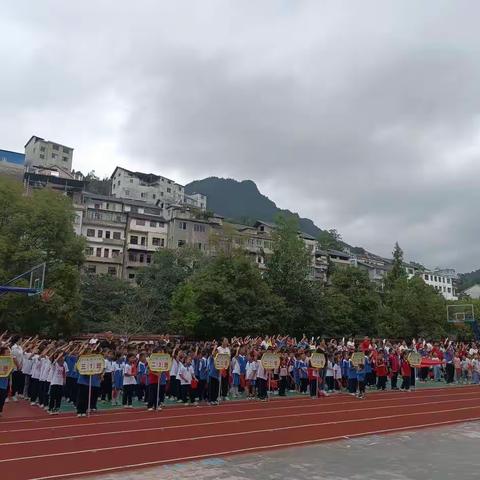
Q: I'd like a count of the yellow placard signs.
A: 8